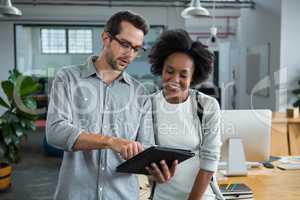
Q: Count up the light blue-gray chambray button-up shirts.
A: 1